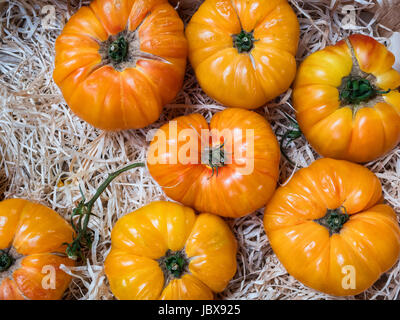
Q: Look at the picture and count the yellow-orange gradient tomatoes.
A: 7